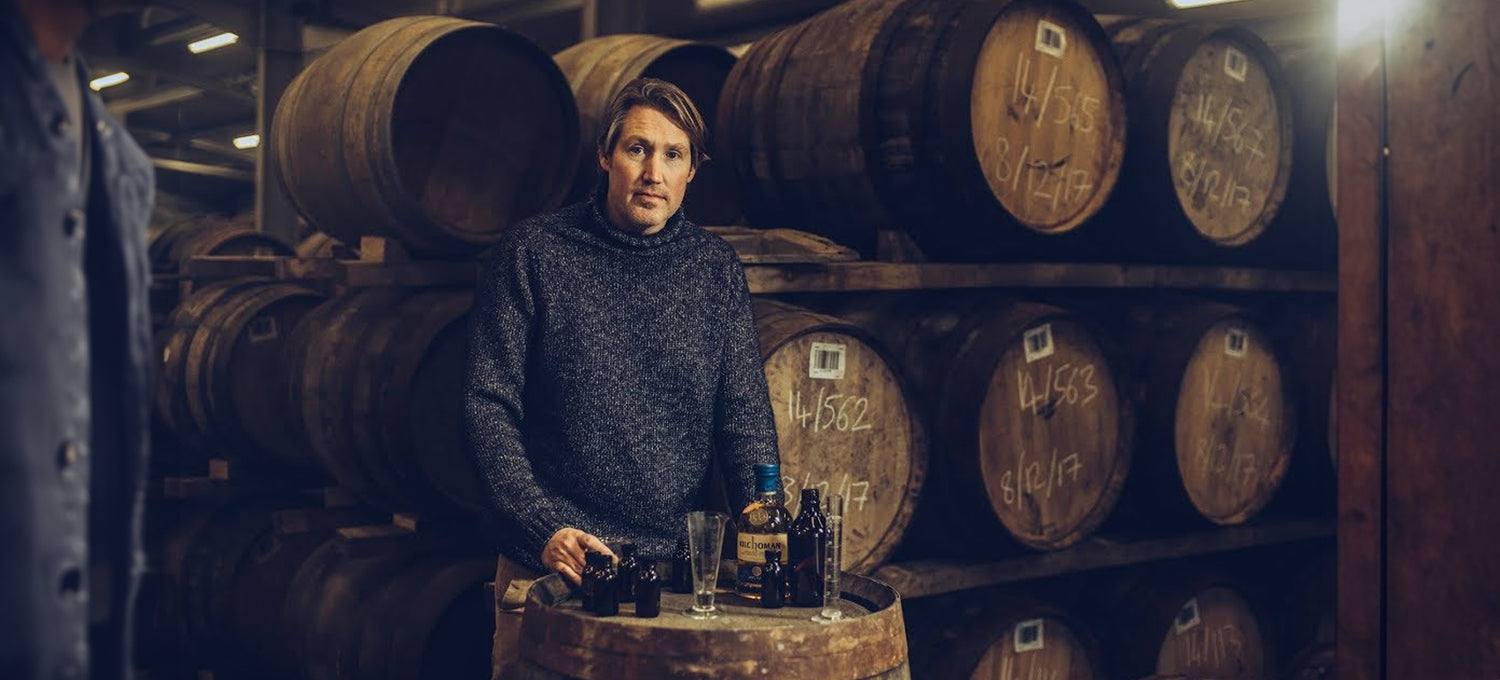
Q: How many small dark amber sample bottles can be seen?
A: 6